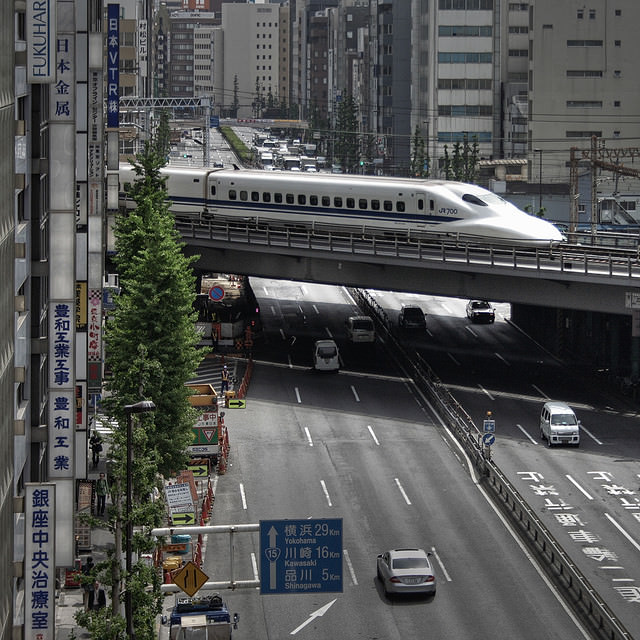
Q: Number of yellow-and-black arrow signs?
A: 3